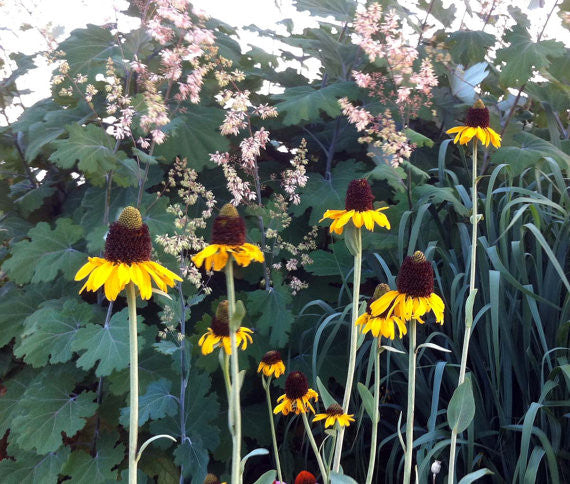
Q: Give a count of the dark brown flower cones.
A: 10